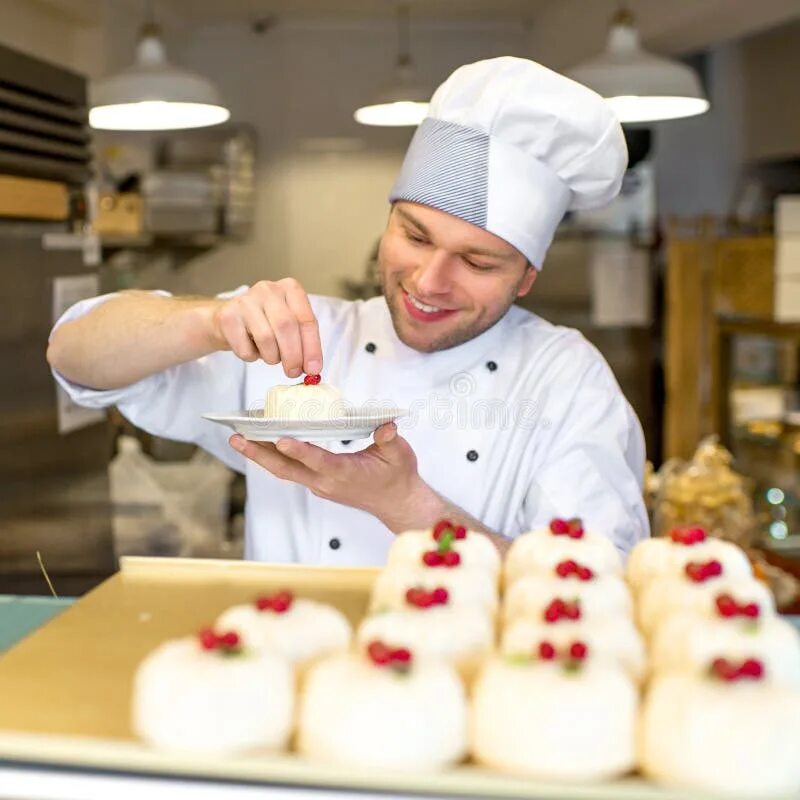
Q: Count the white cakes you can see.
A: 15